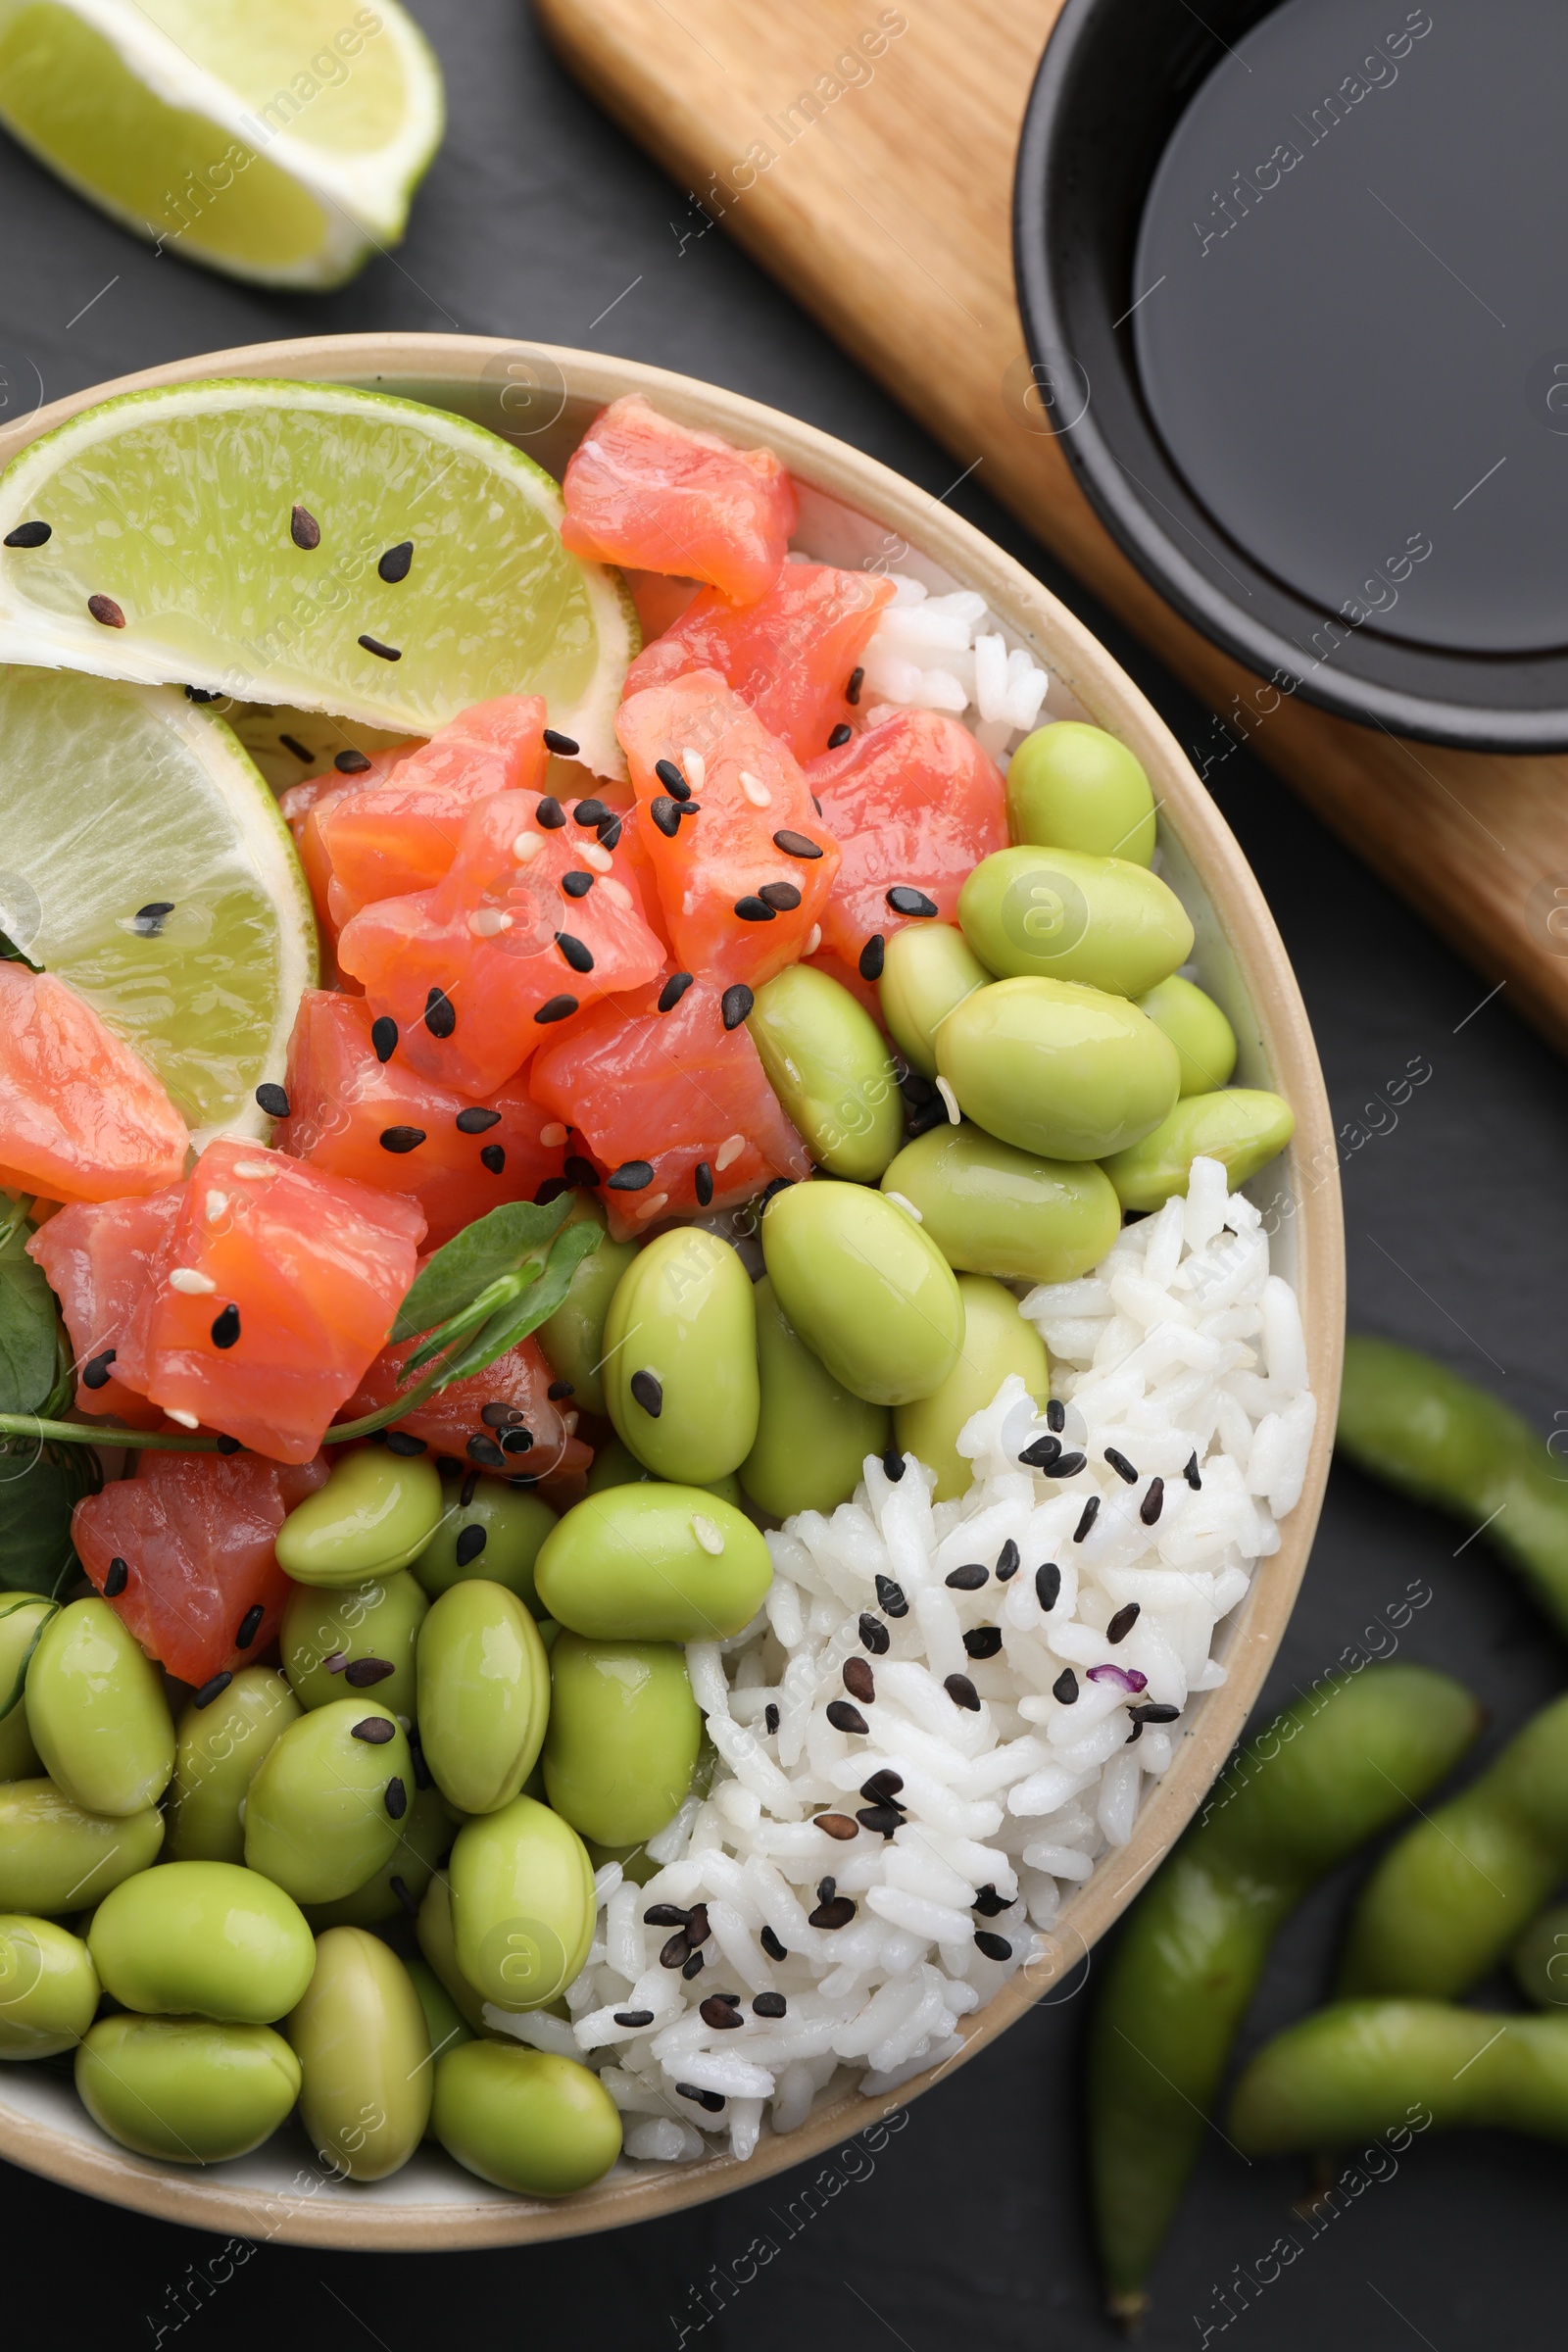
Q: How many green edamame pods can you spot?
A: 5